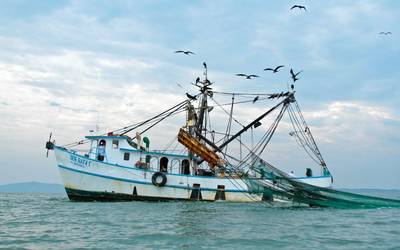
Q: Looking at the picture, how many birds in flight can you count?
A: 6